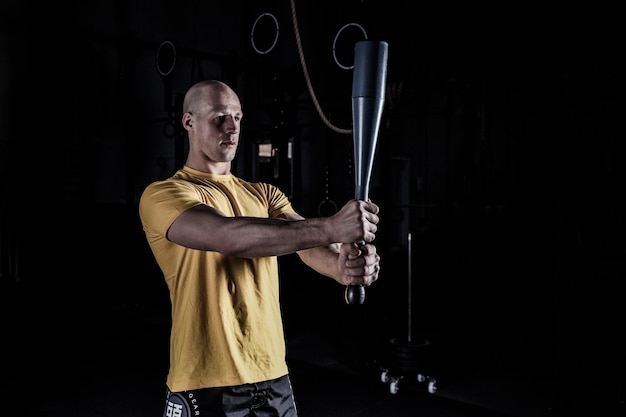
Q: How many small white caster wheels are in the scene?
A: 4